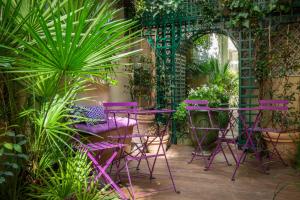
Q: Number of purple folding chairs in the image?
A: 4